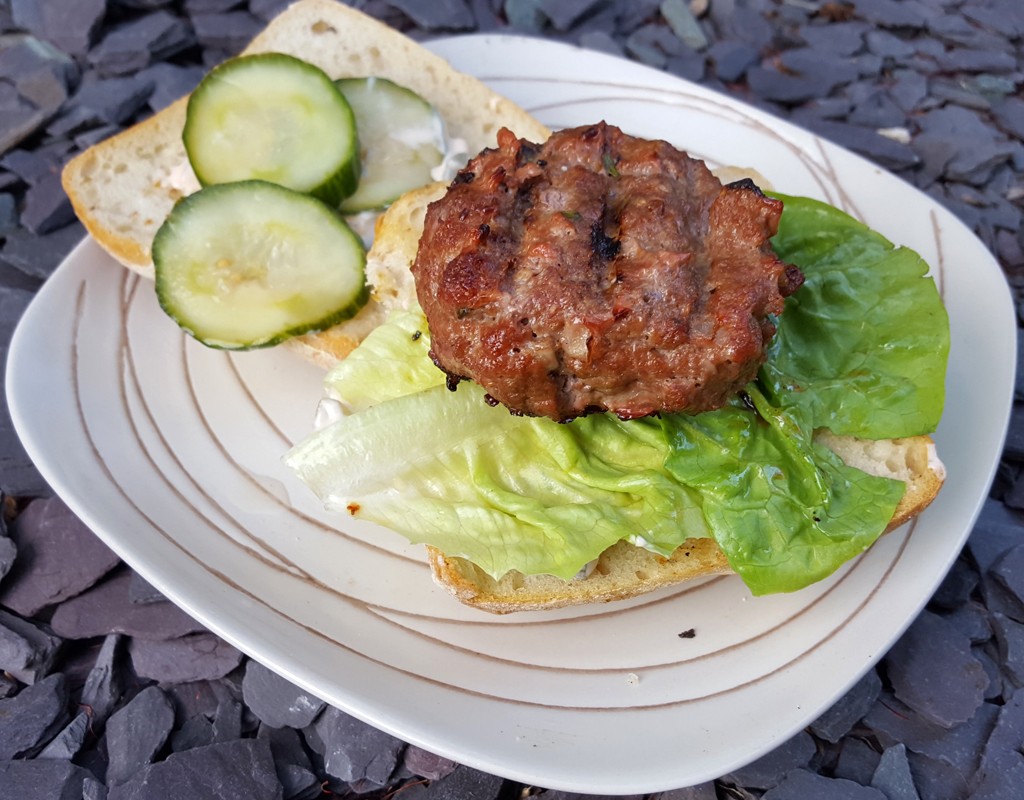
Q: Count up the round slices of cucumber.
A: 3